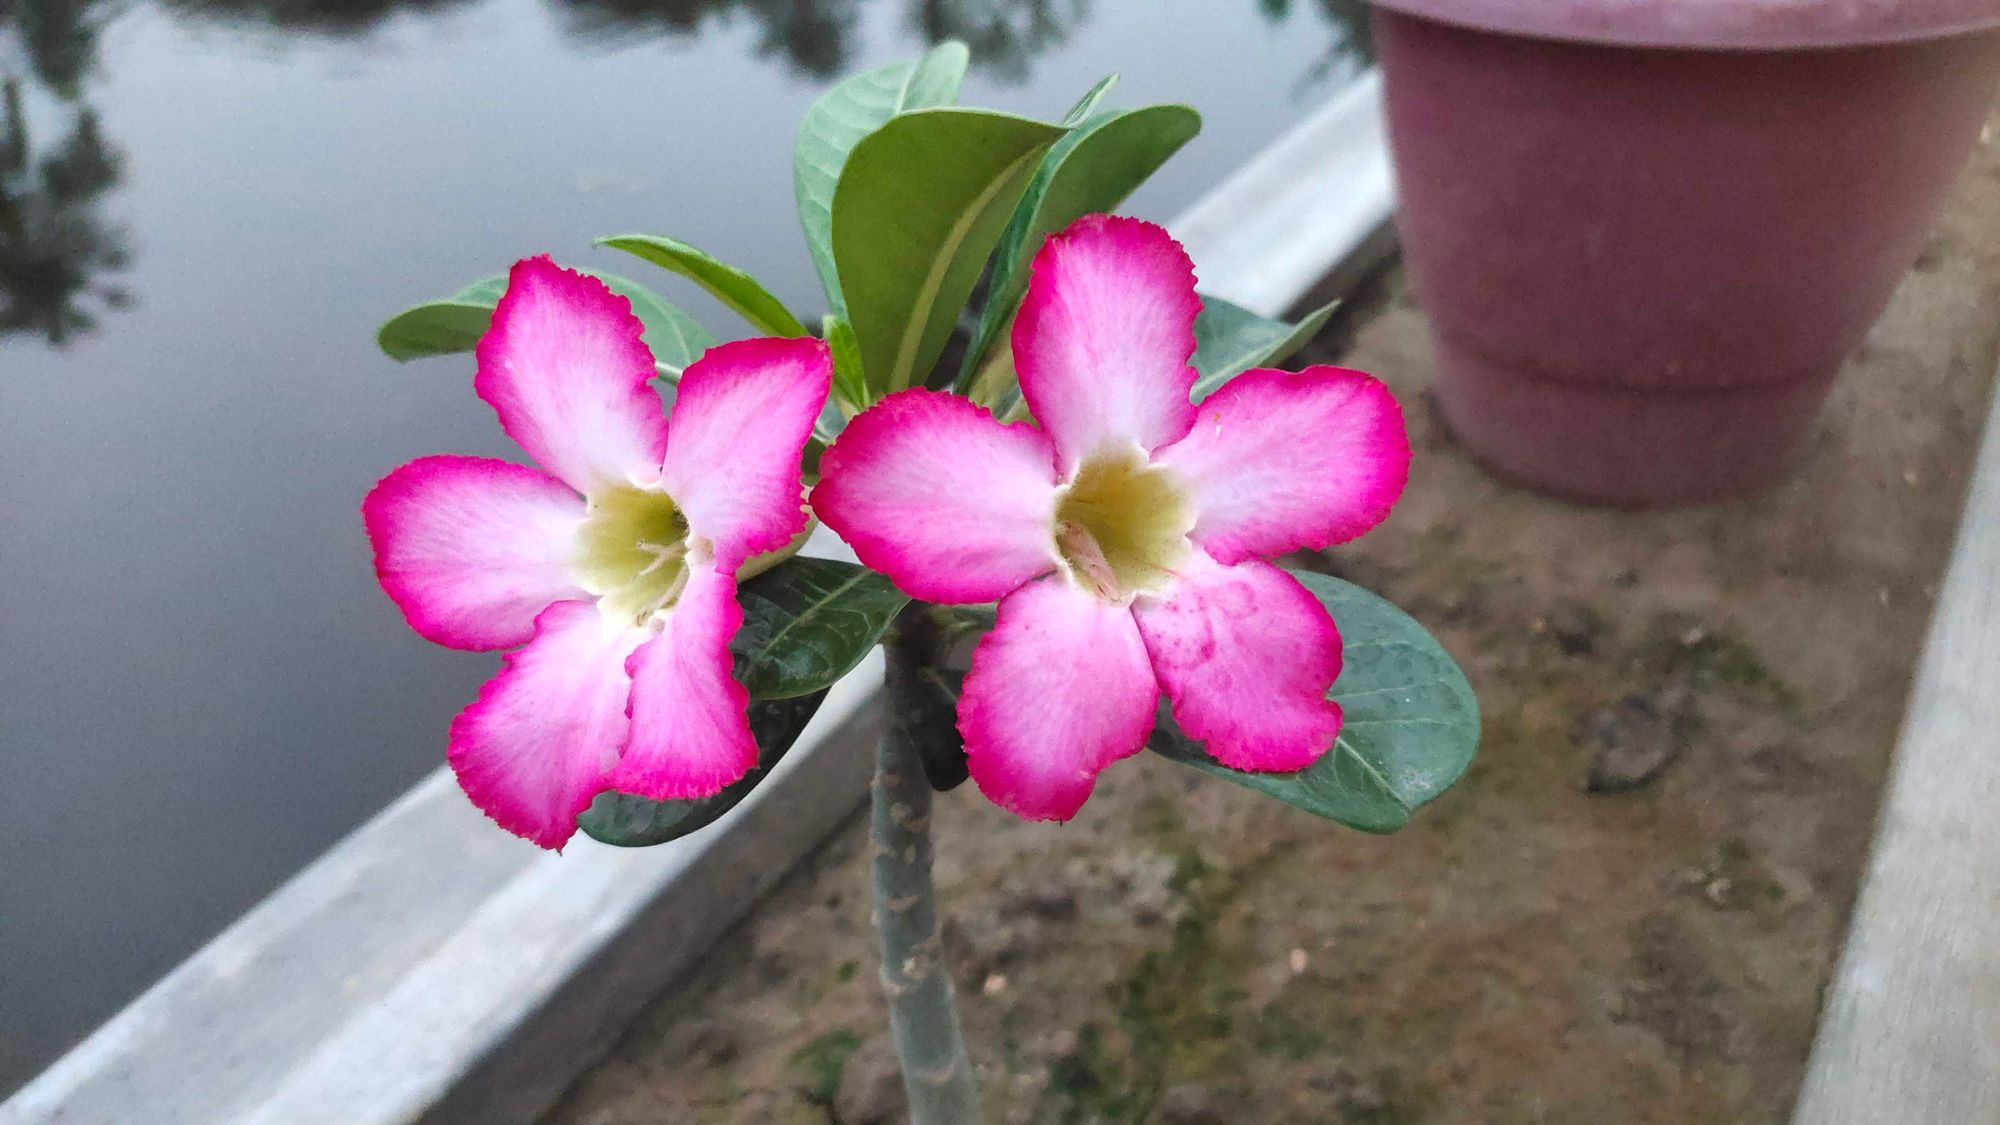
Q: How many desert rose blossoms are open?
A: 2